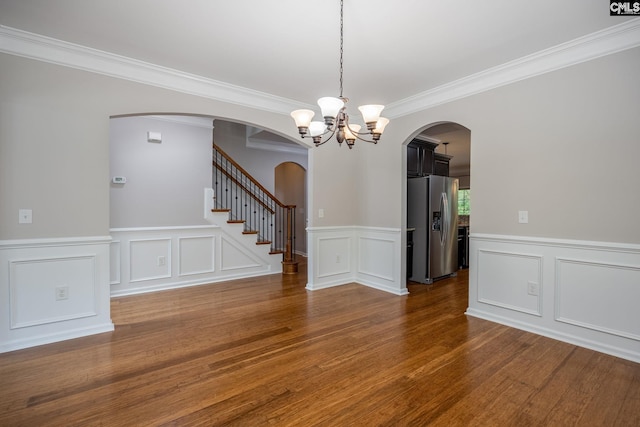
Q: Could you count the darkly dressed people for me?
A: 0